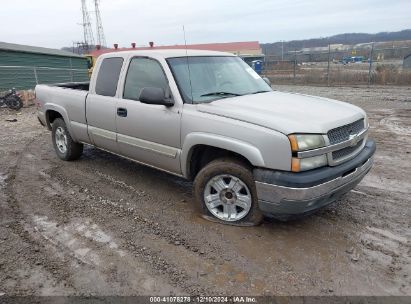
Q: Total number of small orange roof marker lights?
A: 0